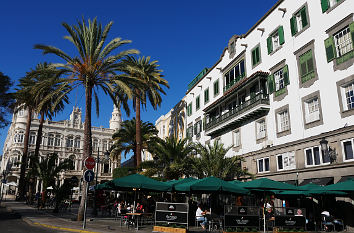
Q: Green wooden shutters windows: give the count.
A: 13